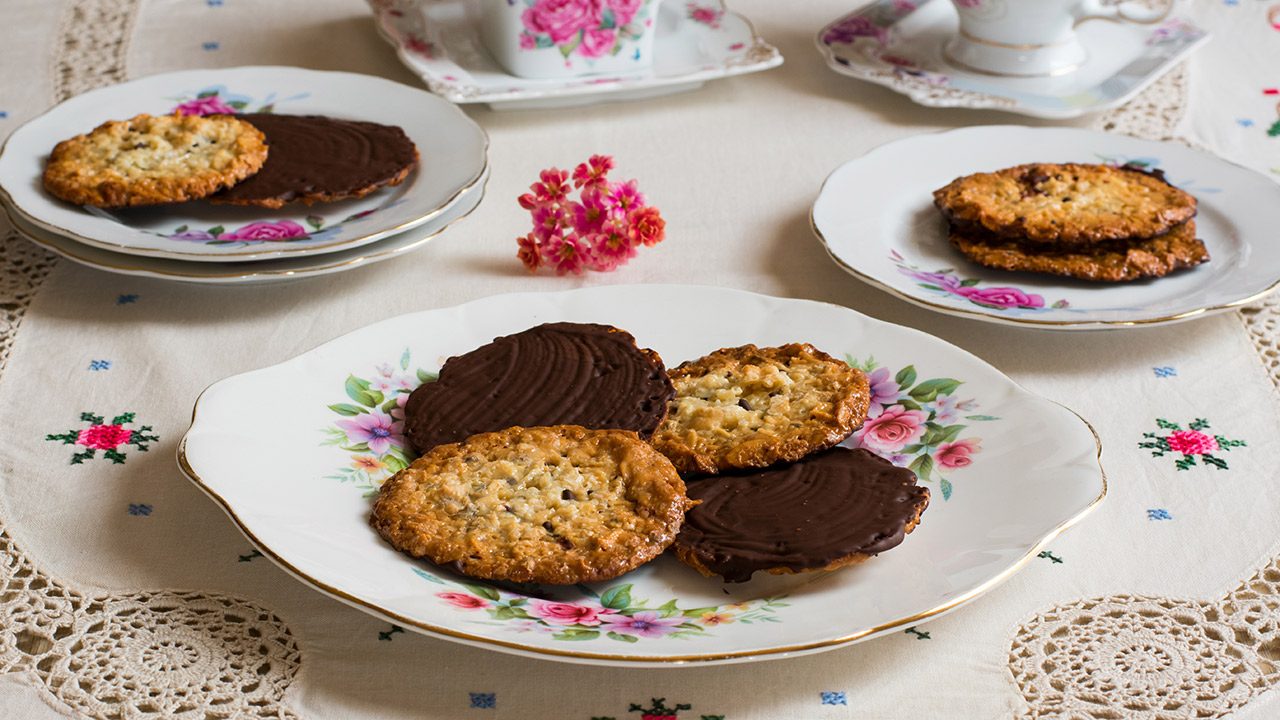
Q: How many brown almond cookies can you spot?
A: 5